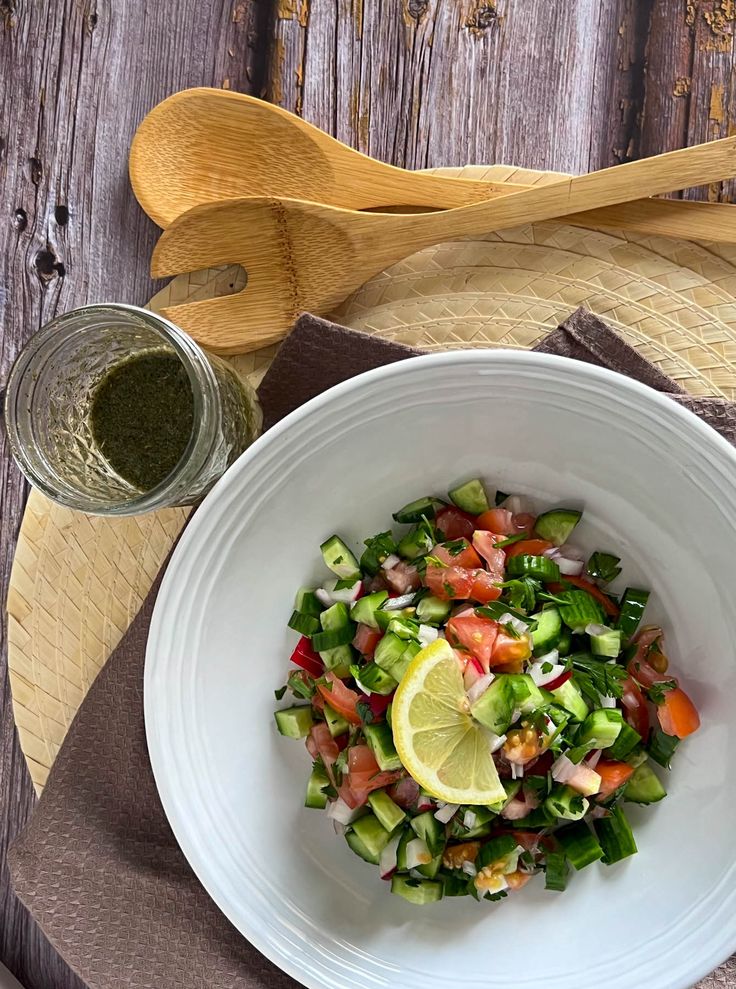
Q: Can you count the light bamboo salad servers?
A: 2